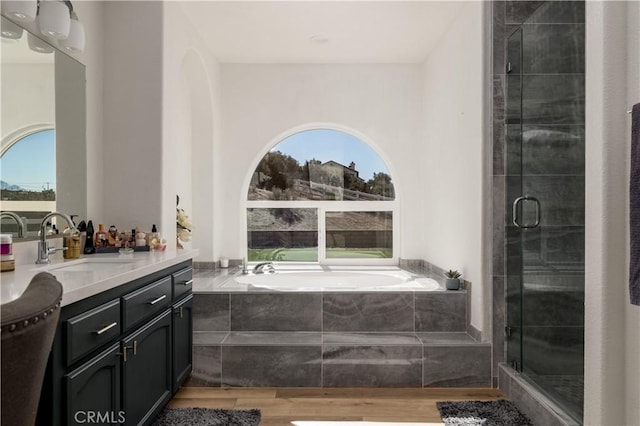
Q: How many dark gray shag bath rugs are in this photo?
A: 2